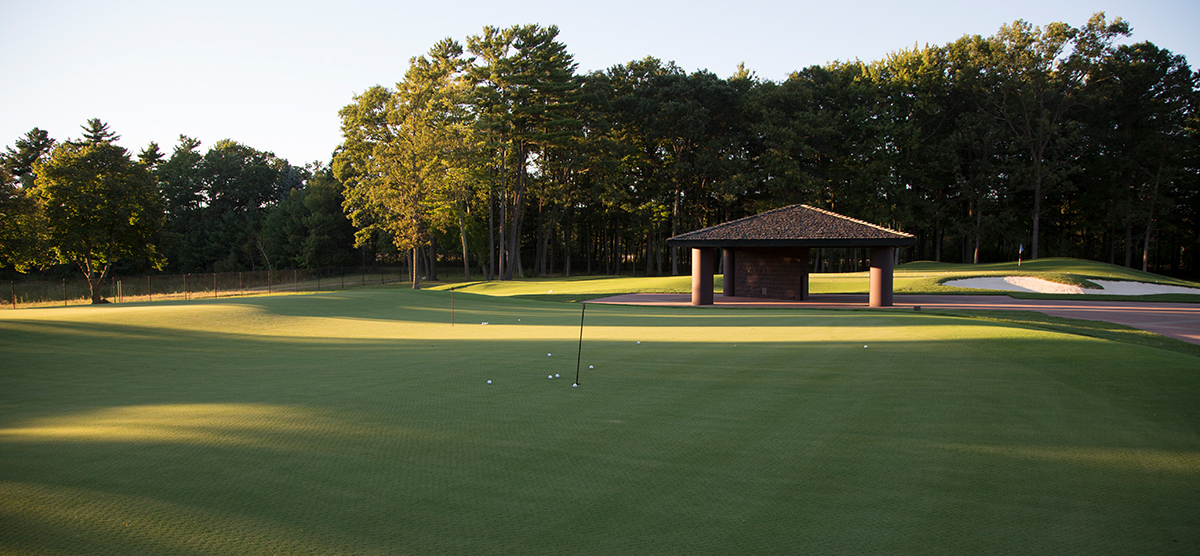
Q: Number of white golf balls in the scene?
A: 12